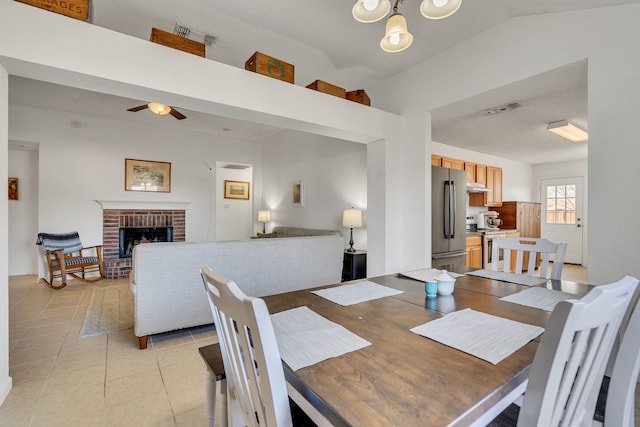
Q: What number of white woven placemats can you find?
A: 6